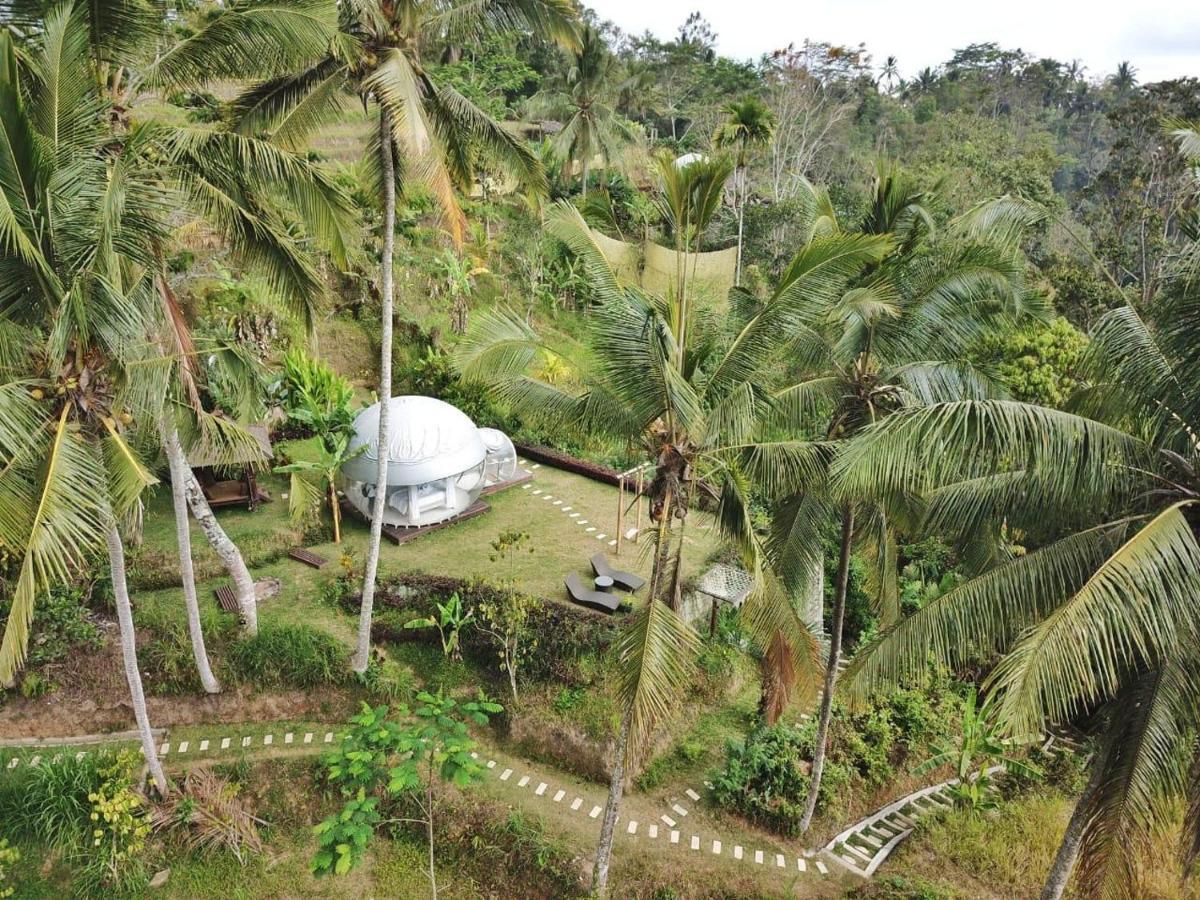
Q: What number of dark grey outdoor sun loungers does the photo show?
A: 2